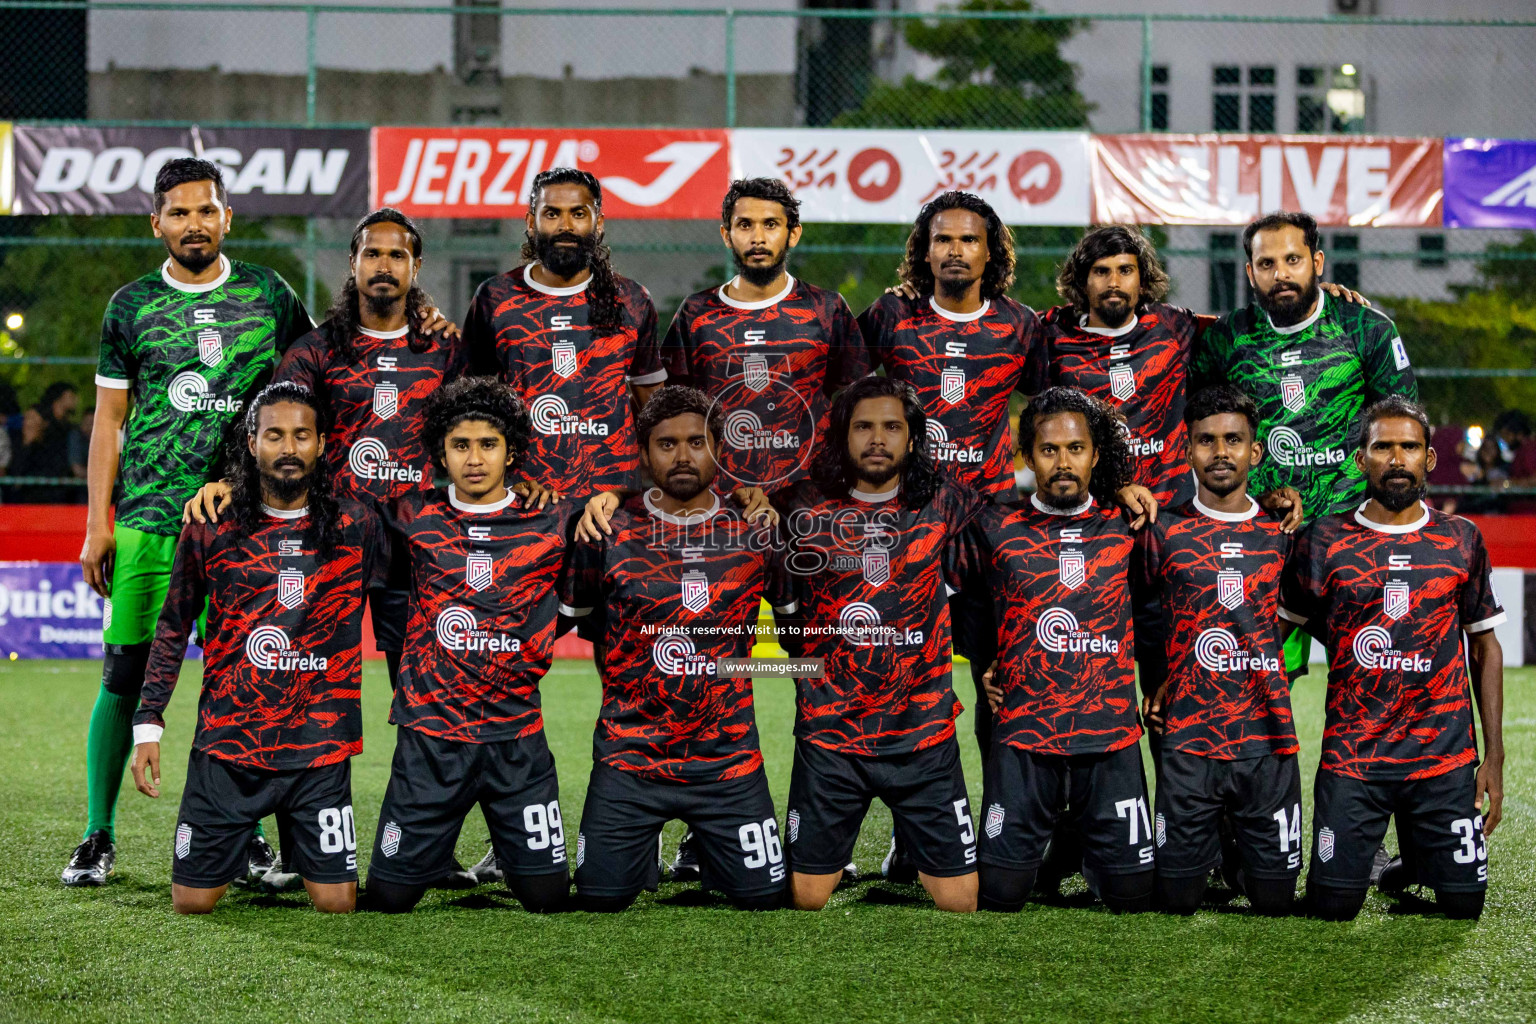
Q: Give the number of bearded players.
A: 13